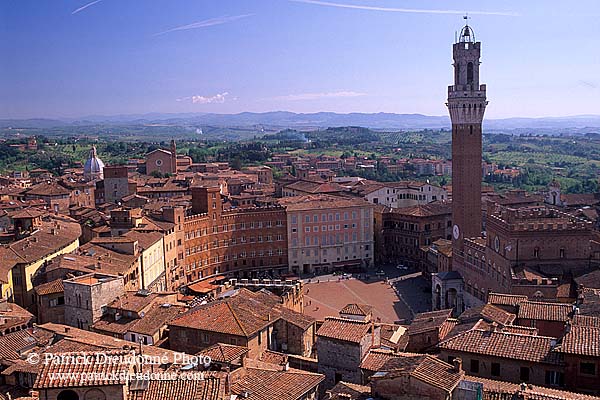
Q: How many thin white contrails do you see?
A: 3